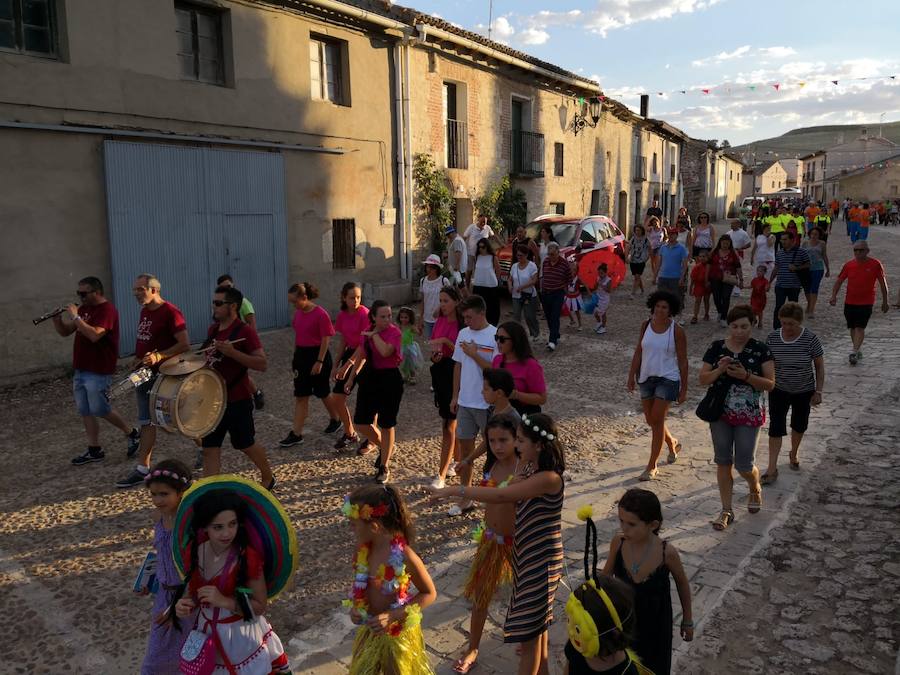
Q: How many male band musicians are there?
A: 3